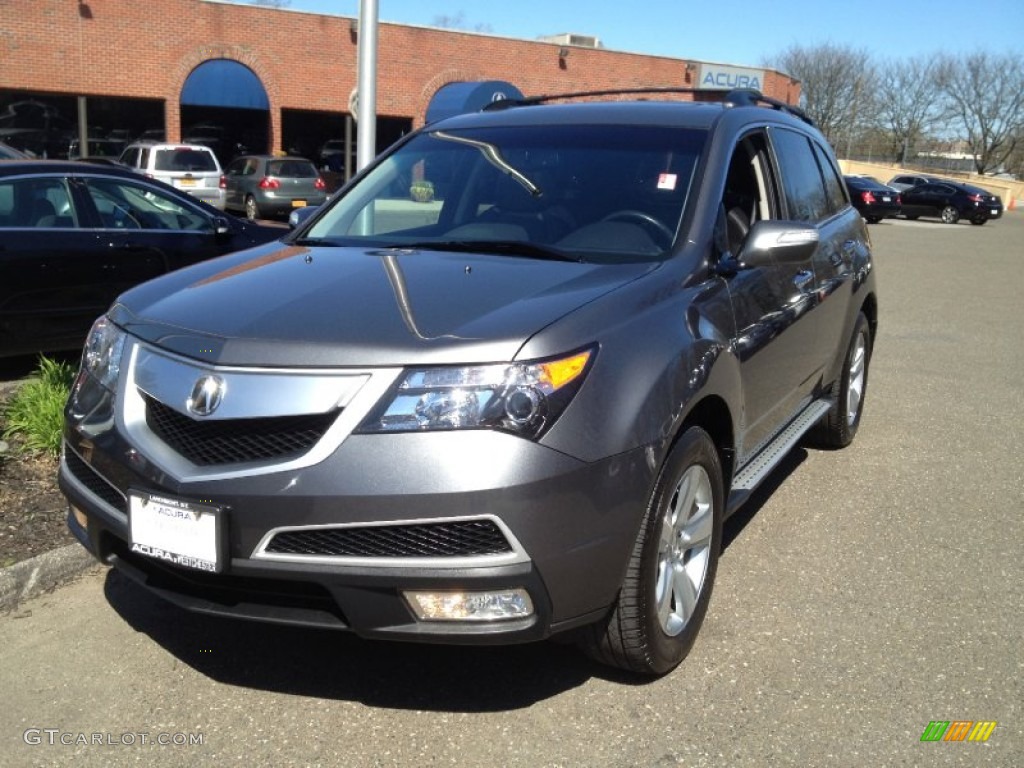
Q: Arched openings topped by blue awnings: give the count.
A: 2